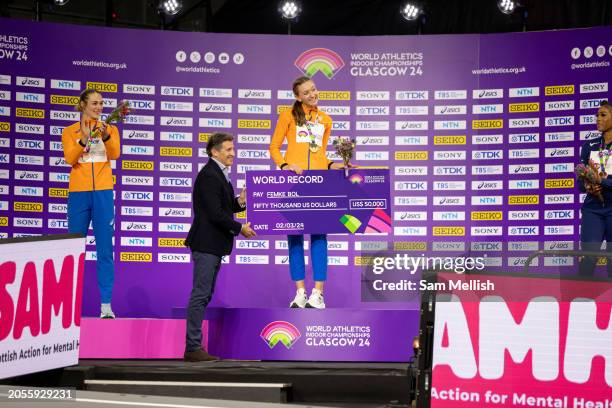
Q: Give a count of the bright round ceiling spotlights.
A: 5